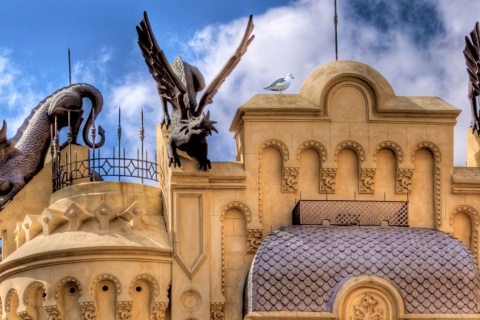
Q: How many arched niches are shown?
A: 12